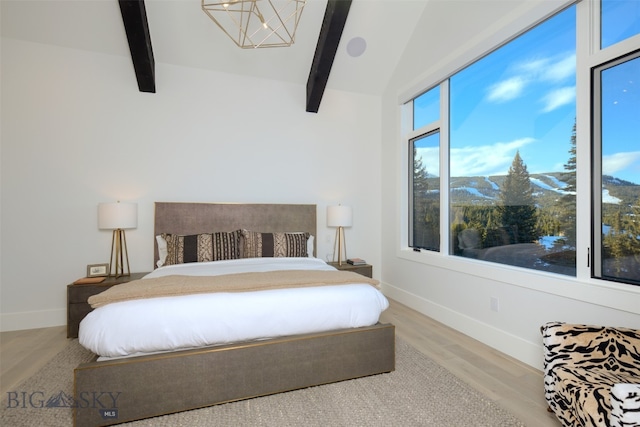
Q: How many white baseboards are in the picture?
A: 2